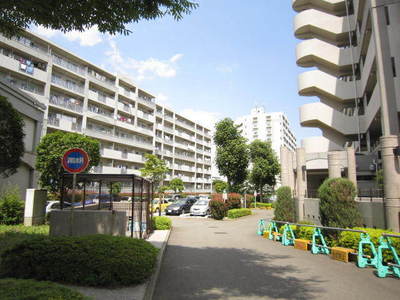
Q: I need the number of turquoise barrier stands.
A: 6